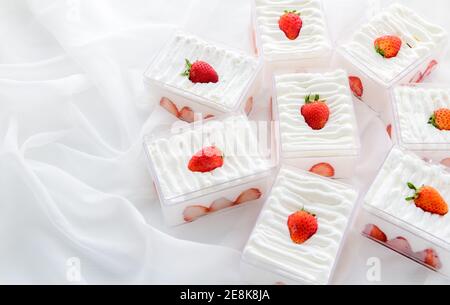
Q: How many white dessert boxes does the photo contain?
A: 8